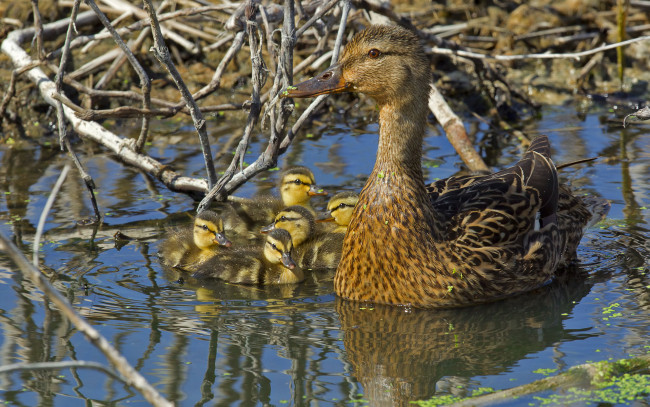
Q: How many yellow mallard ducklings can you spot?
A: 5